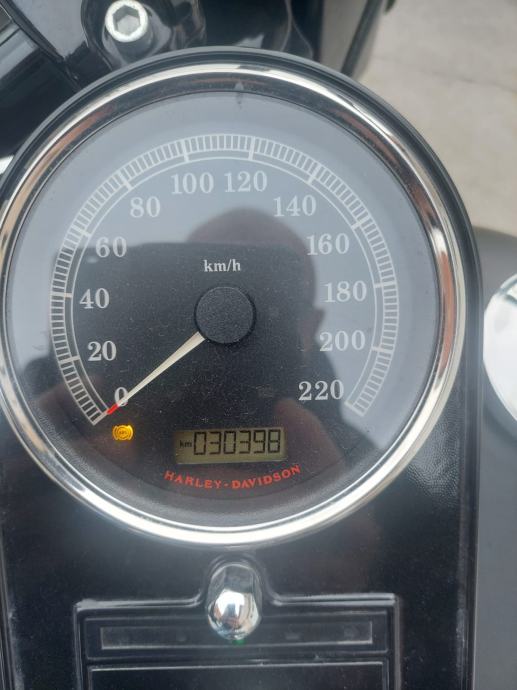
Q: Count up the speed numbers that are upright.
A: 12